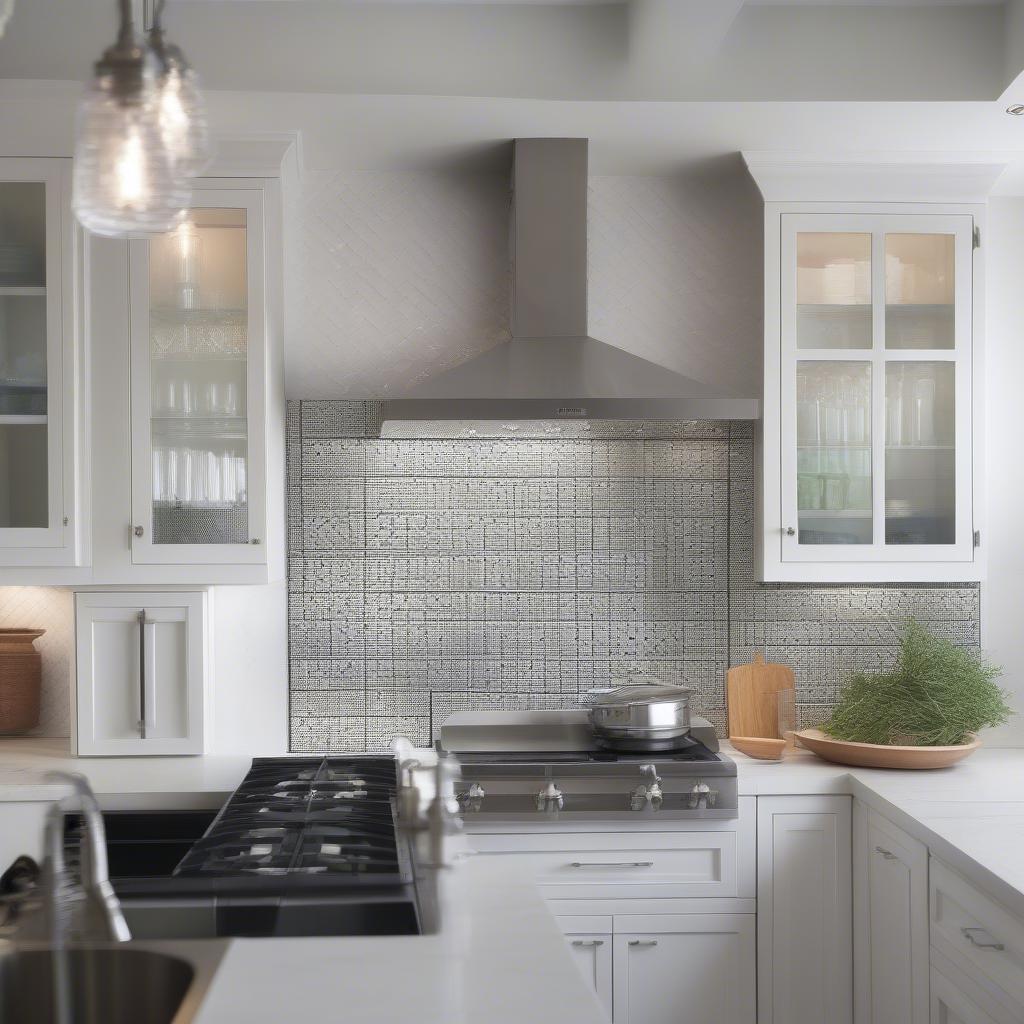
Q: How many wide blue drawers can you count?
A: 0